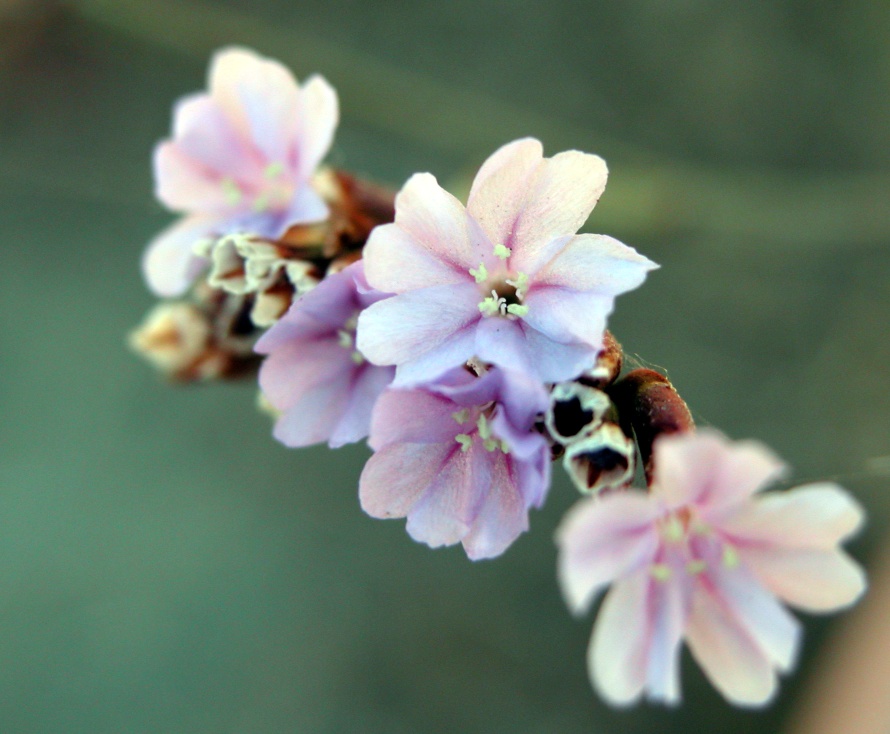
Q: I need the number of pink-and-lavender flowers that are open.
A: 5